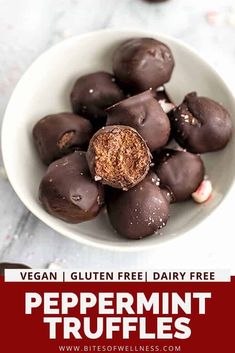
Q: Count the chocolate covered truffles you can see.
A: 9